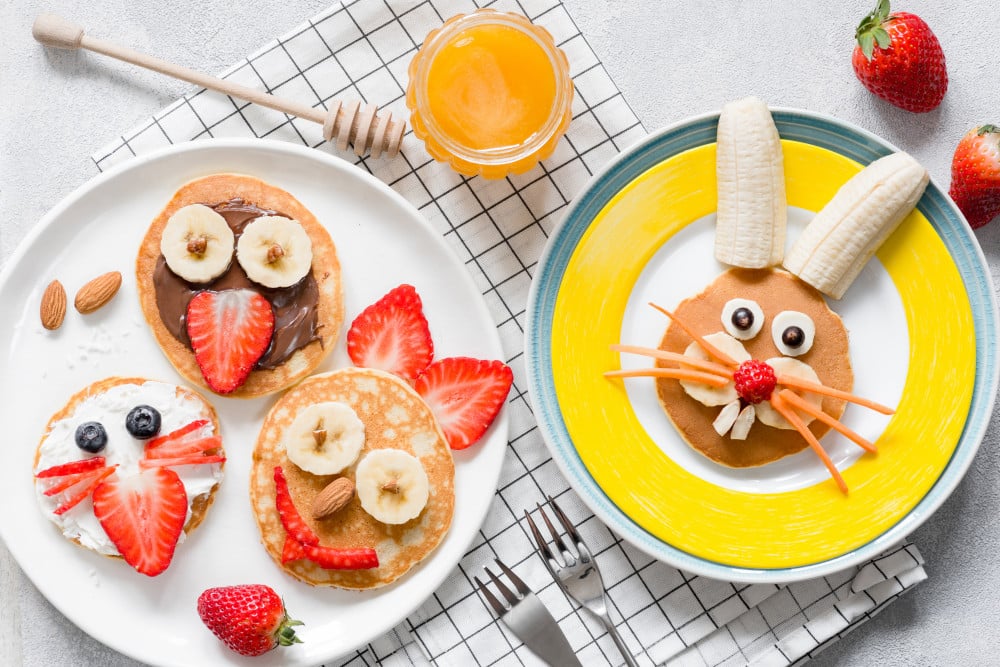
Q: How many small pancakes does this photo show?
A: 4